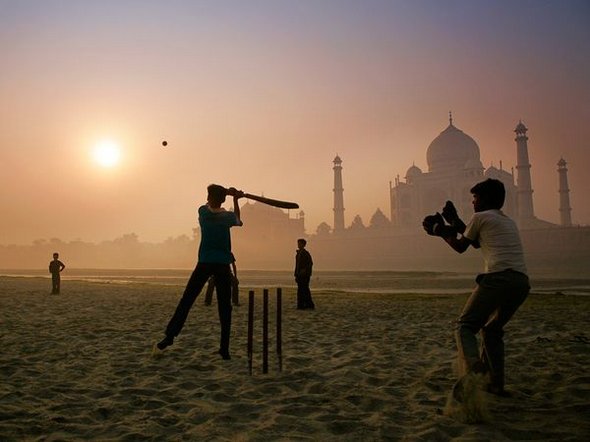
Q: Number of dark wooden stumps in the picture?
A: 3